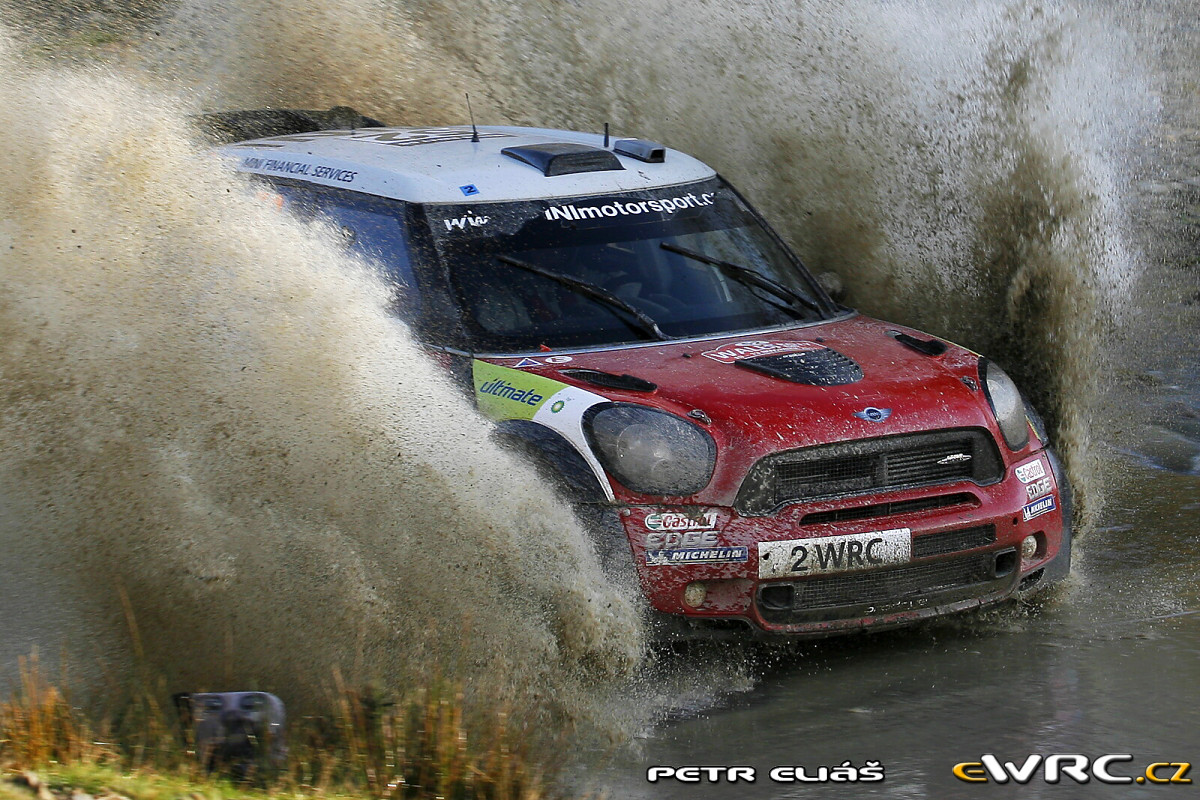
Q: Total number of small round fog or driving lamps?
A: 2